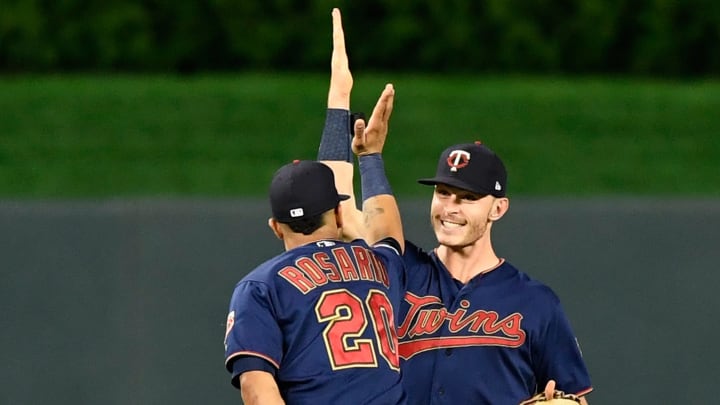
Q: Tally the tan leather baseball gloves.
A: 1